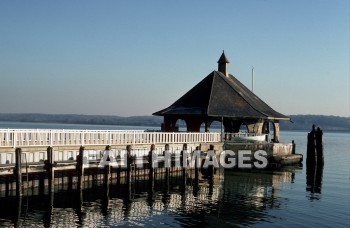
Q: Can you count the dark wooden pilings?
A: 12